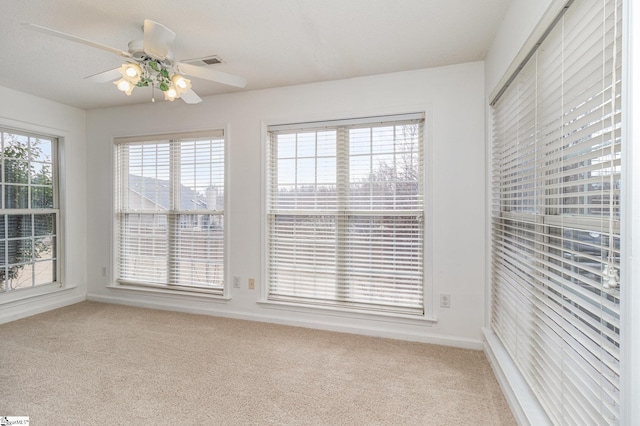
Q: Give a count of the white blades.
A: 5